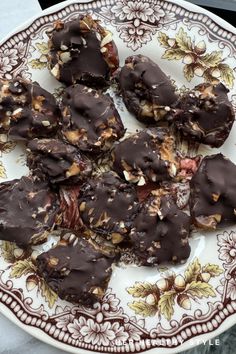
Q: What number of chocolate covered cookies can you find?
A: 12